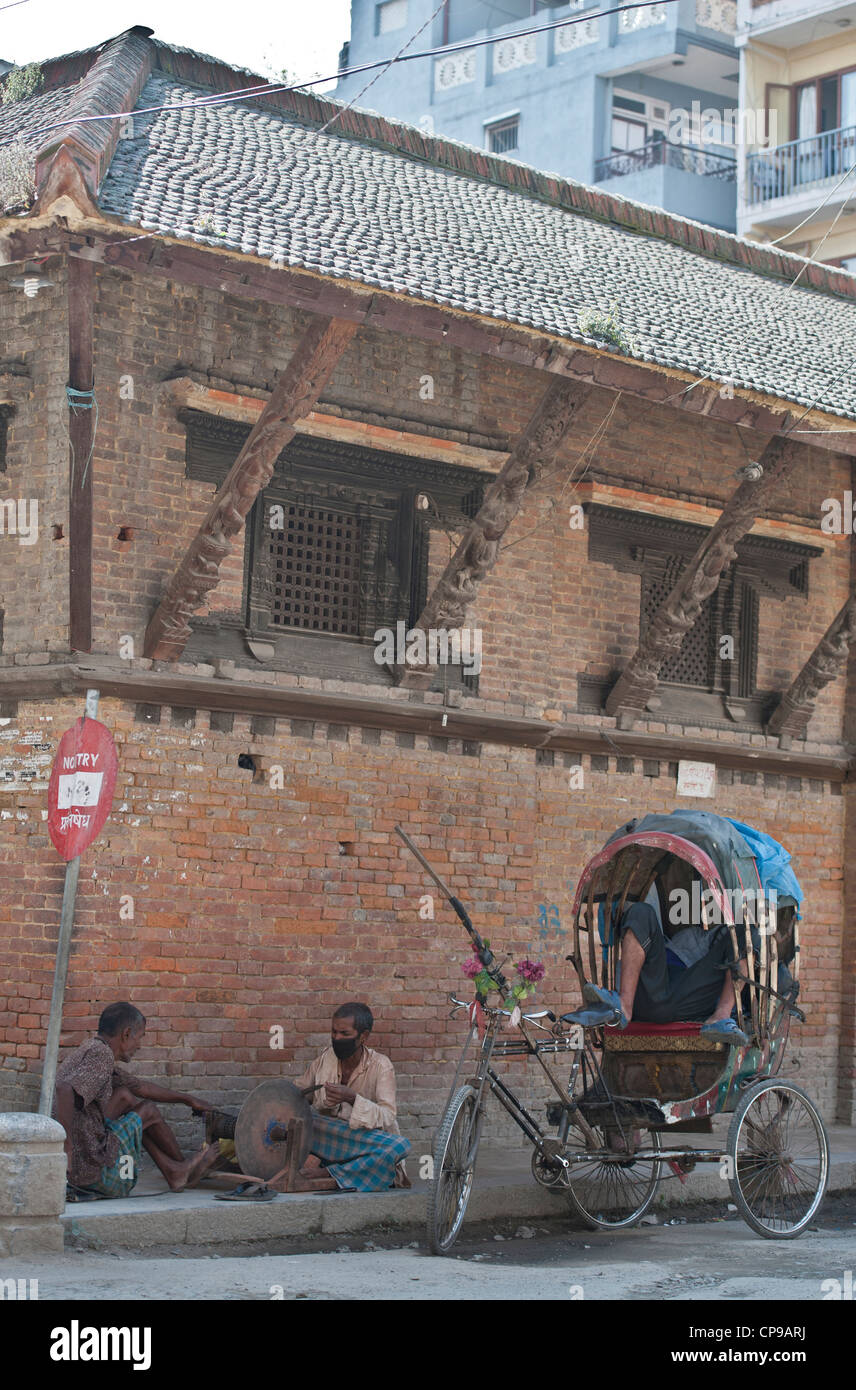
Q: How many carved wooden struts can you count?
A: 4